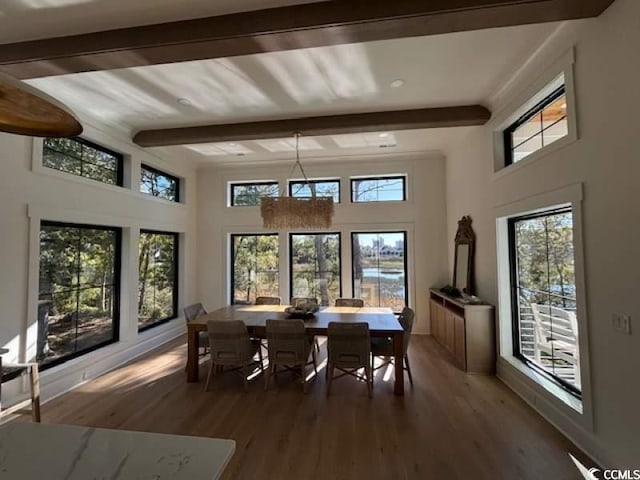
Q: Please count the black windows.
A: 12